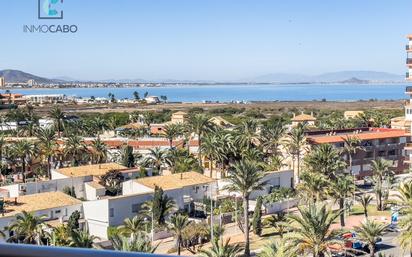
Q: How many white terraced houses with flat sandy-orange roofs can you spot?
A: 3